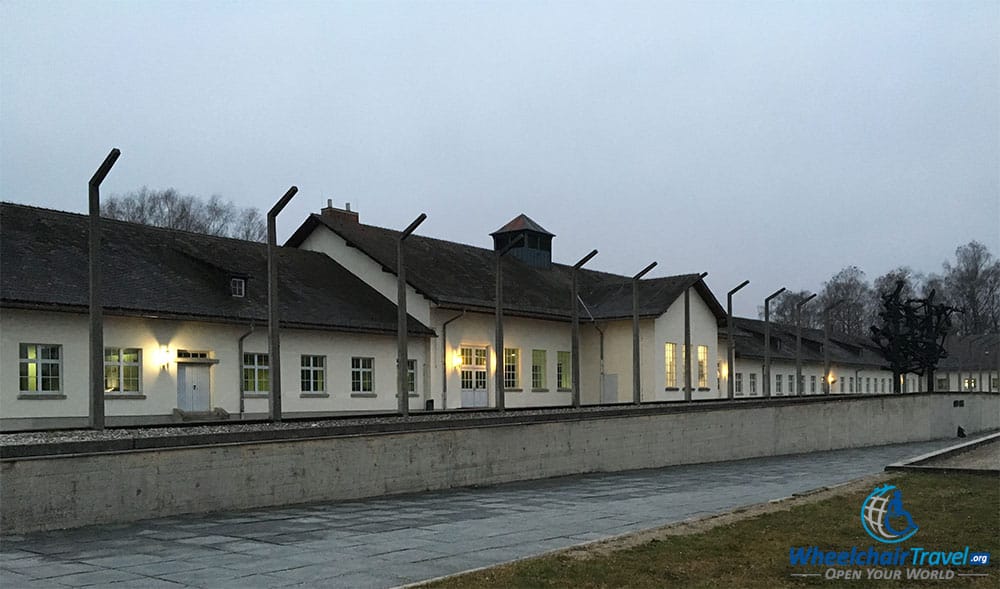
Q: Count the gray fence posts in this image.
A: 11